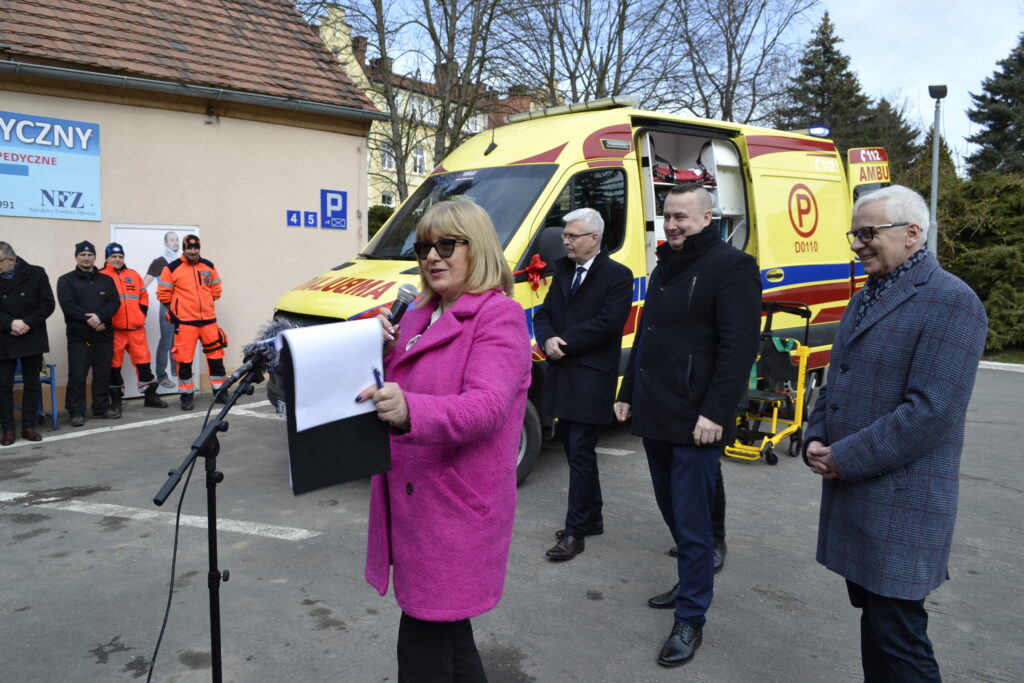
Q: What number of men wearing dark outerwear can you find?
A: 5